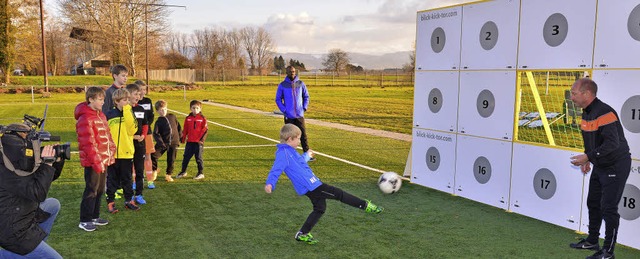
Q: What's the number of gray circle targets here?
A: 11